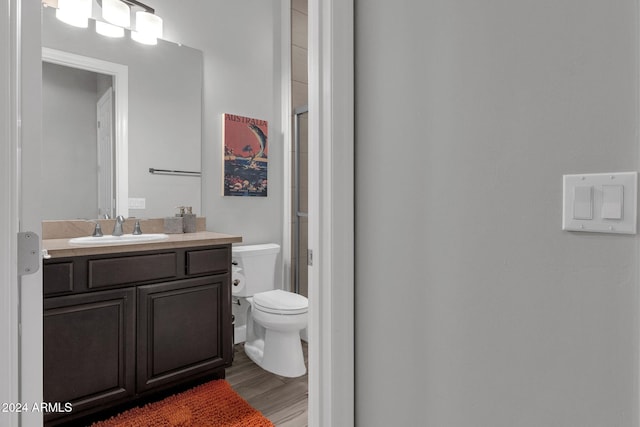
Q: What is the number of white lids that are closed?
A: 1